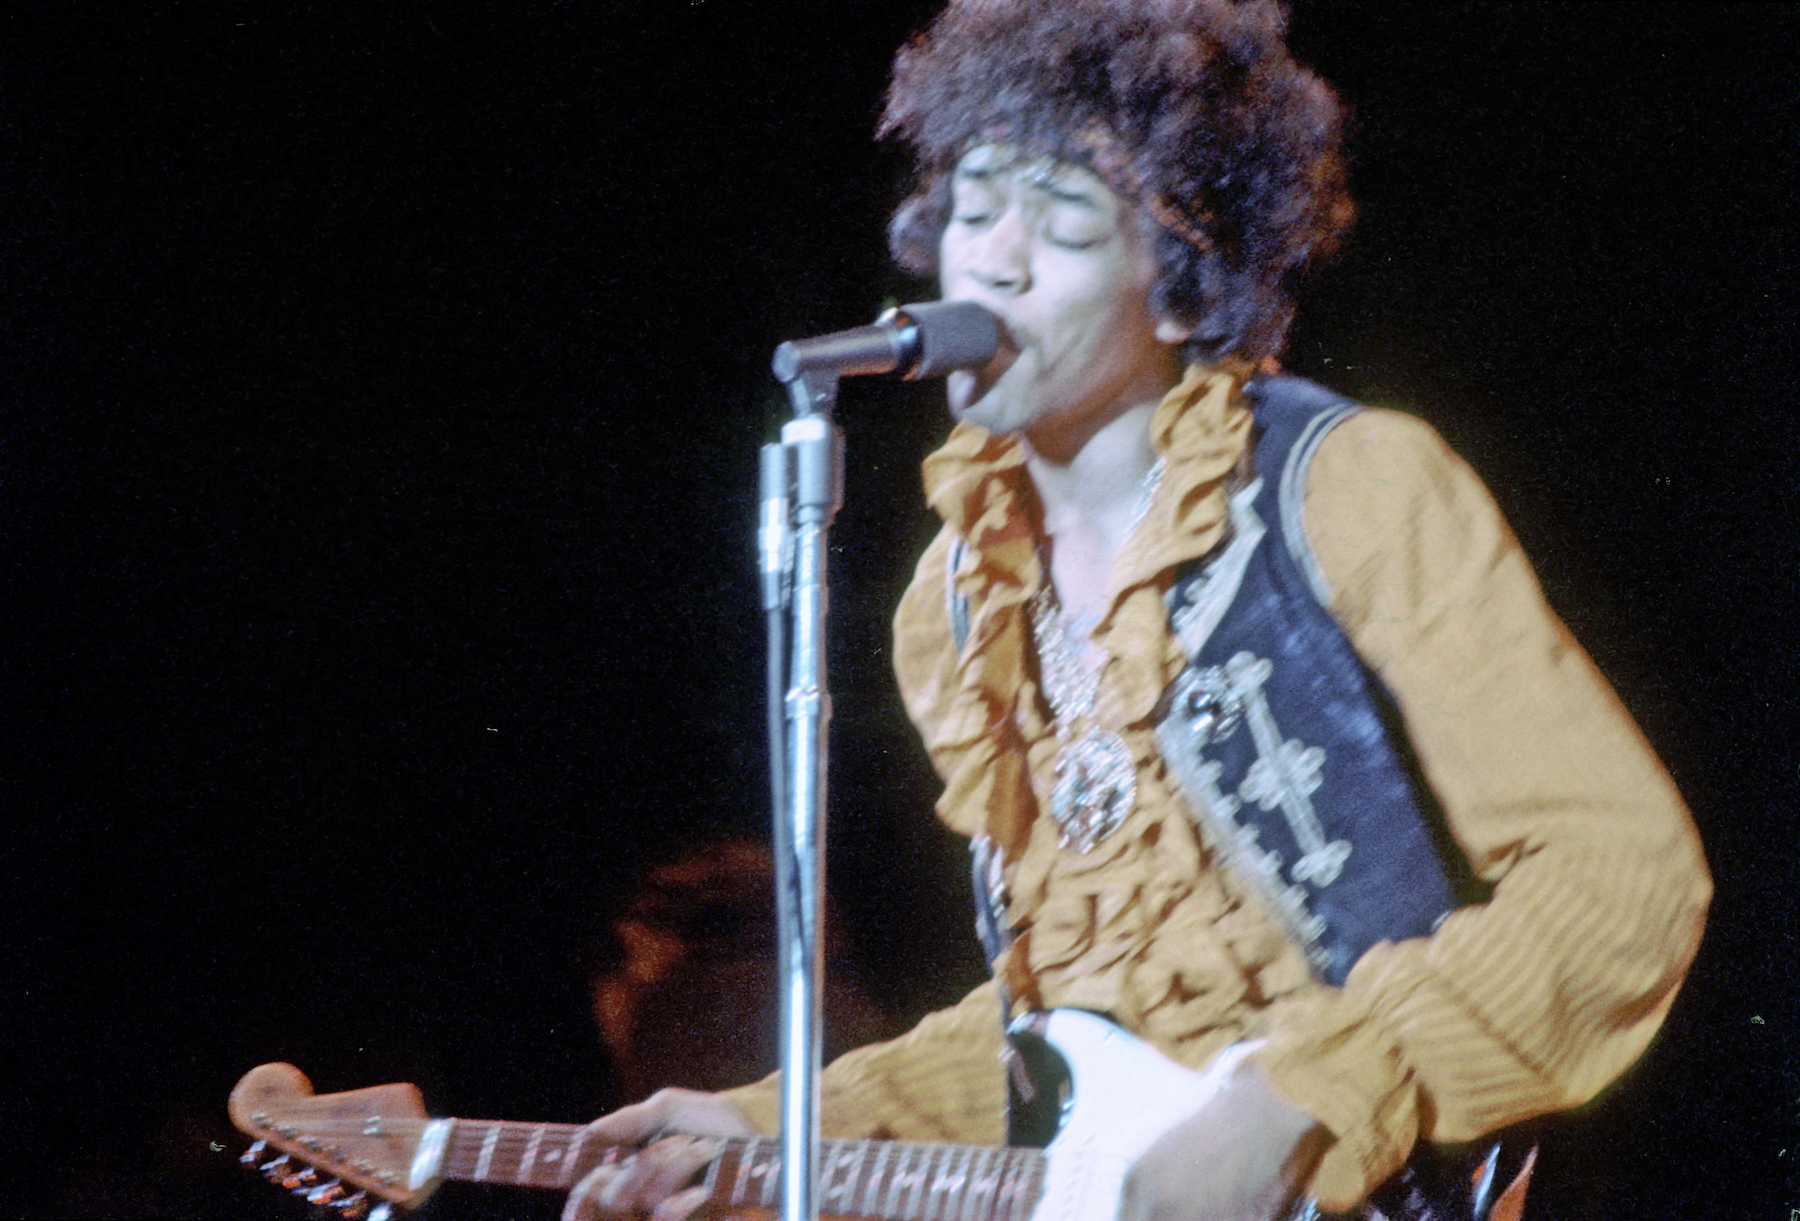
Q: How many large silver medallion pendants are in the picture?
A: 1